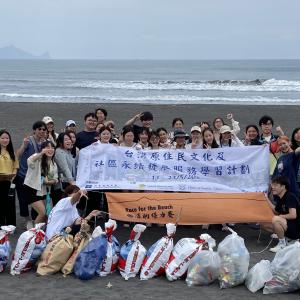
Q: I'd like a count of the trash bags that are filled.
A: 13